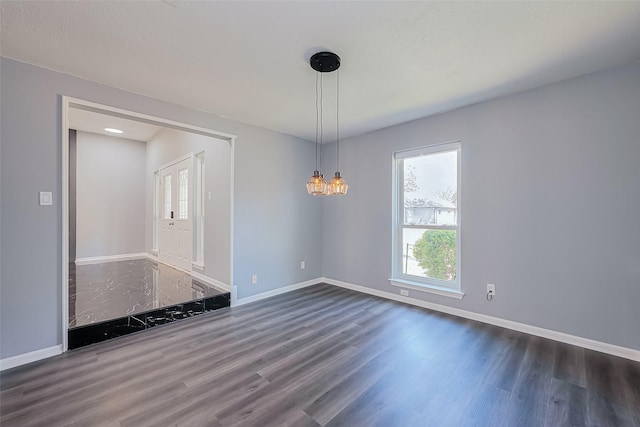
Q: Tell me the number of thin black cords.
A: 3